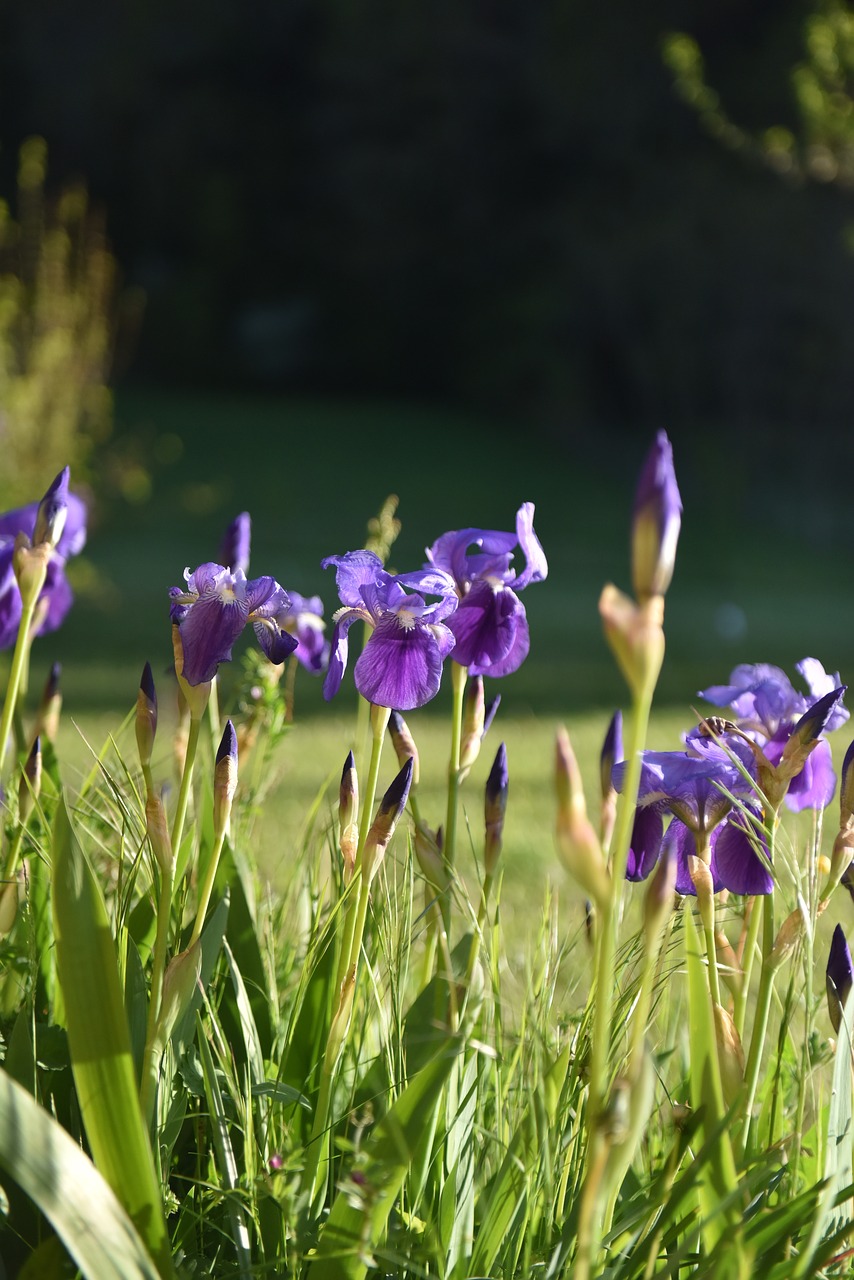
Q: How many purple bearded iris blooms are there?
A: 7